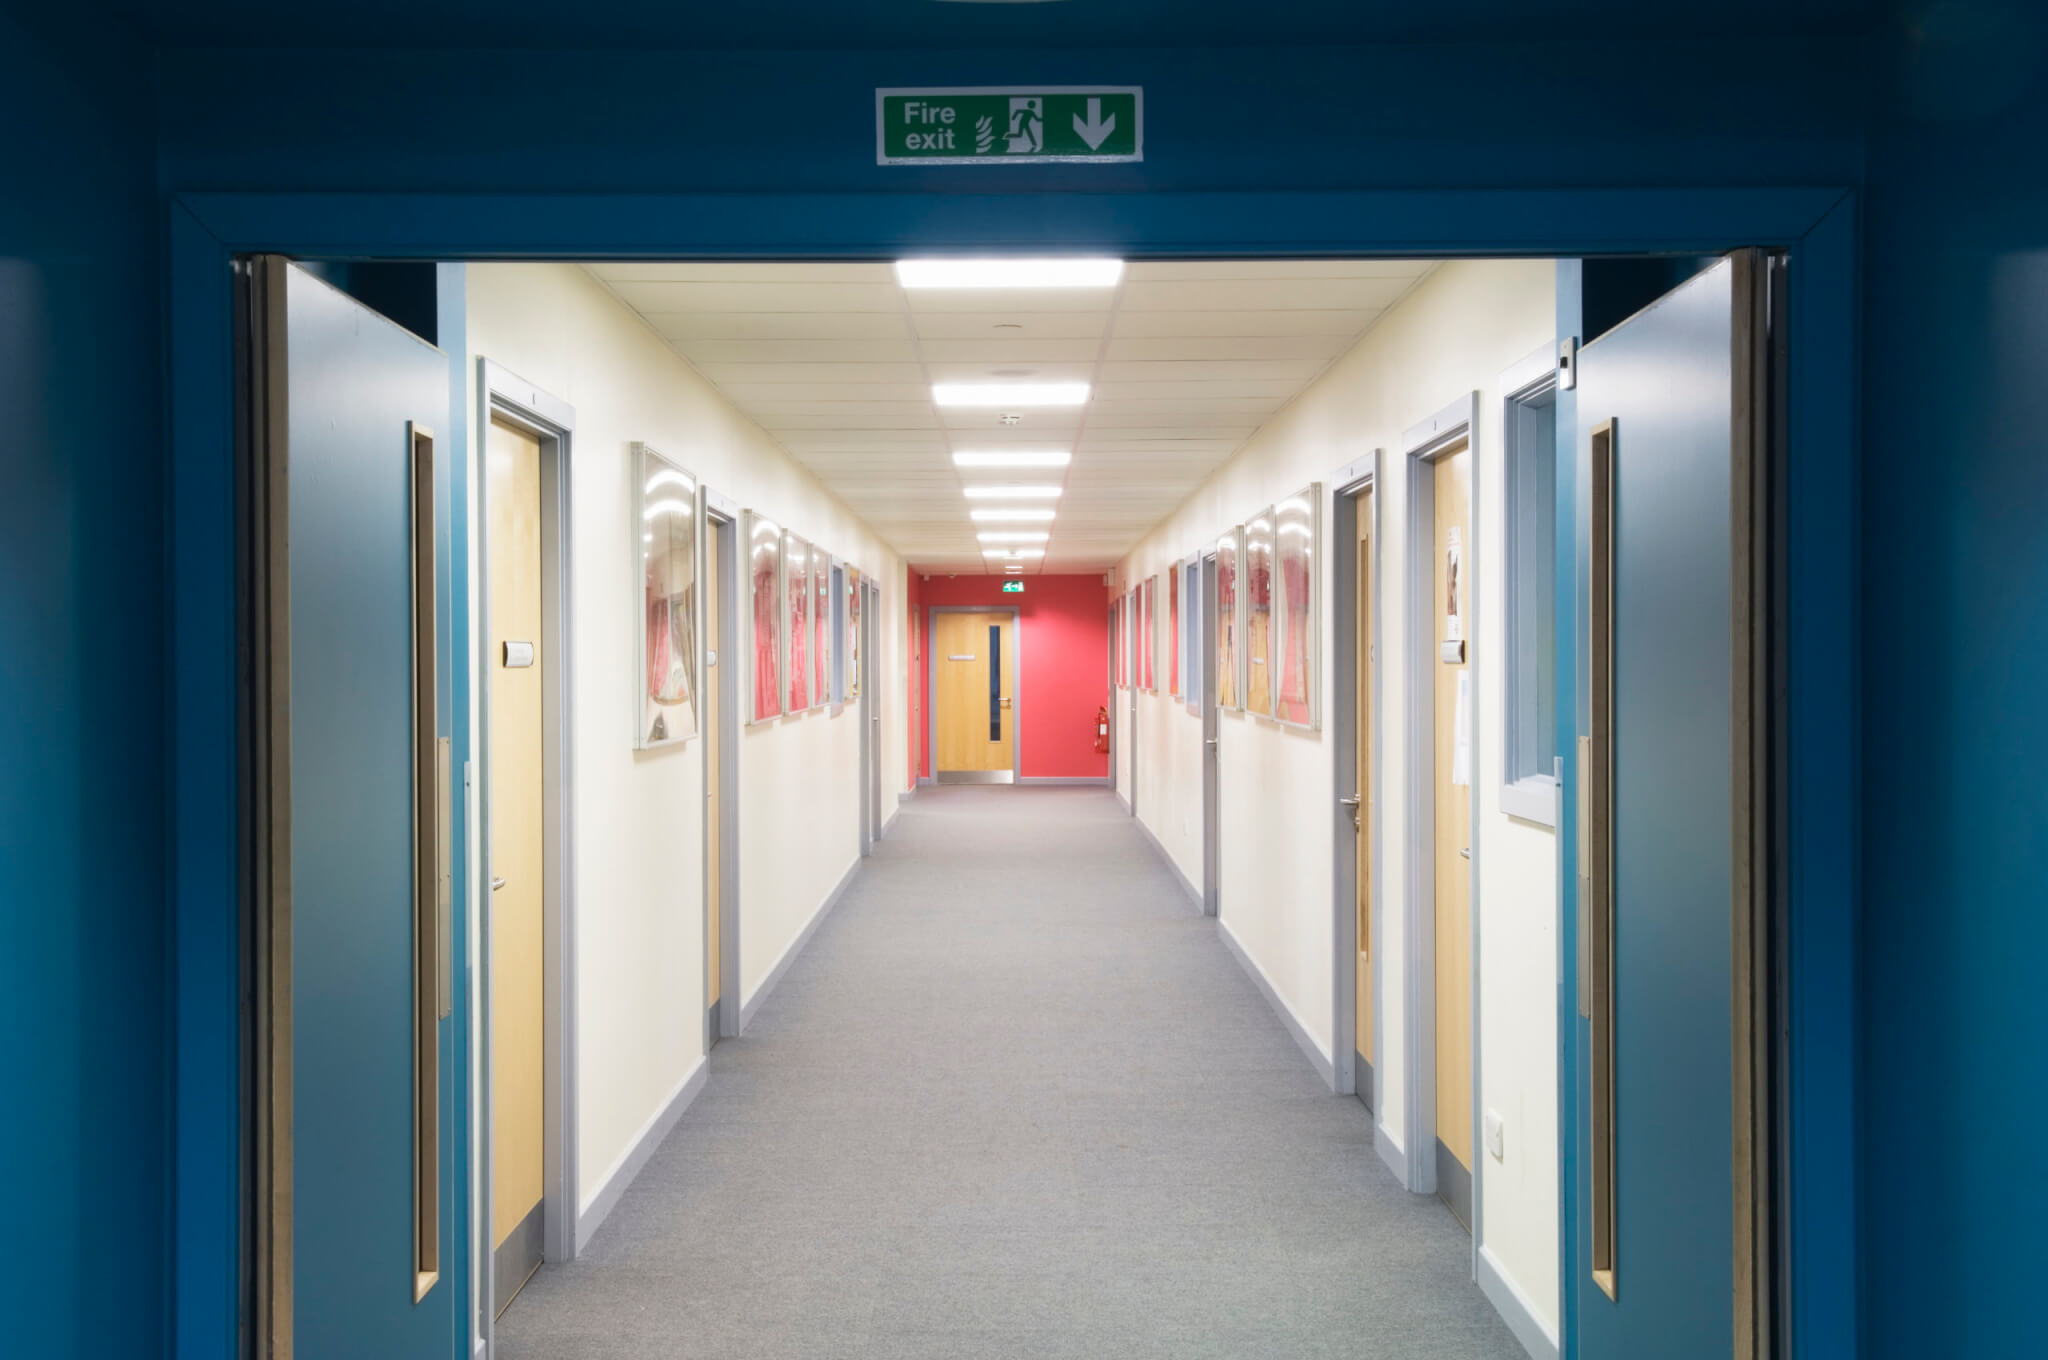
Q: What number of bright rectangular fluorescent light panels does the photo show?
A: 7